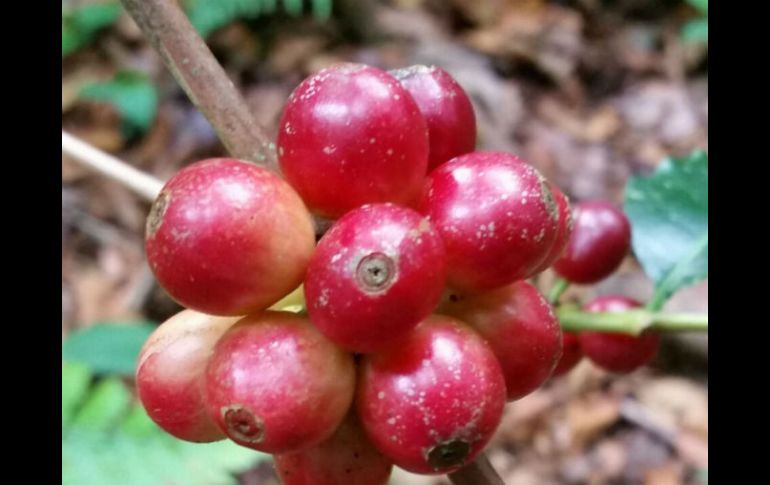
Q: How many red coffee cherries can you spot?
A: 14